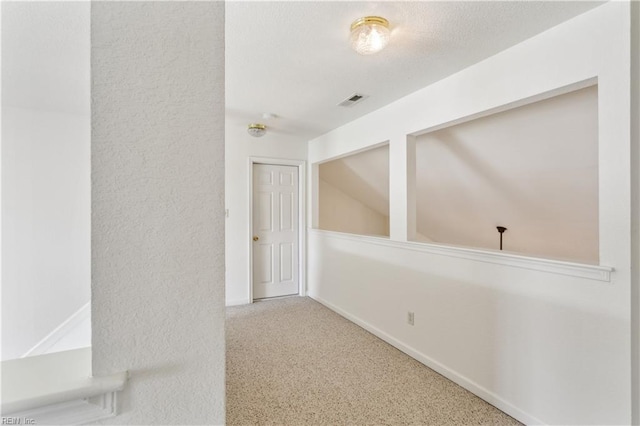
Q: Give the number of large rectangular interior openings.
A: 2